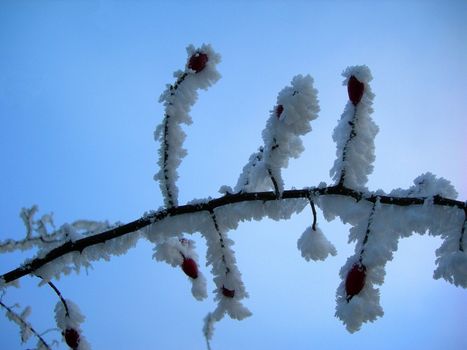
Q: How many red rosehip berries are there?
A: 7